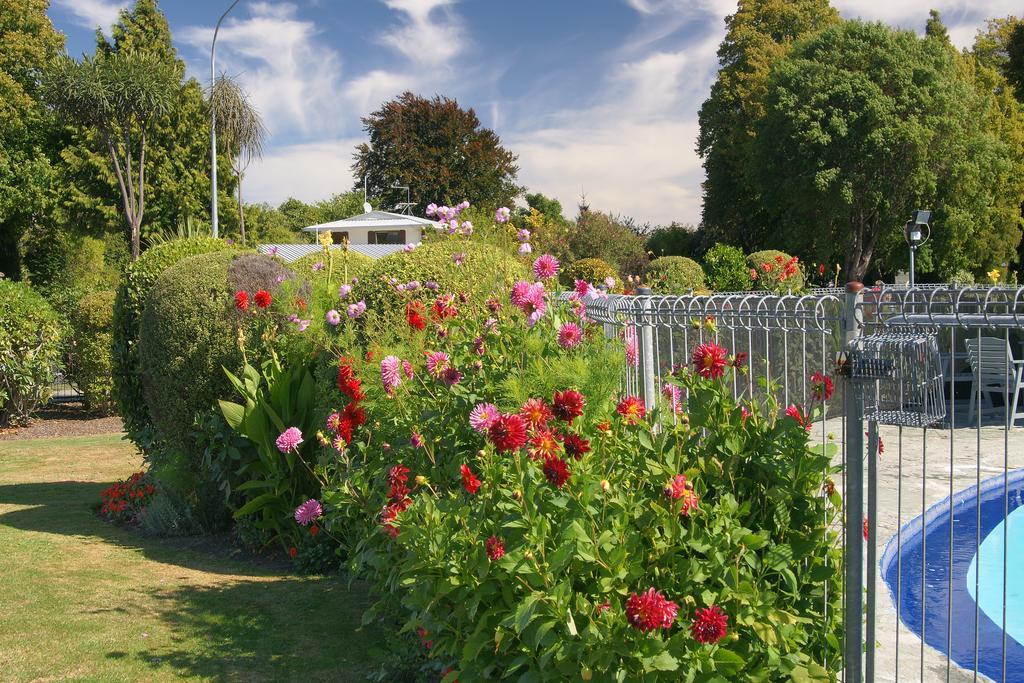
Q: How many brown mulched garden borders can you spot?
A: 1